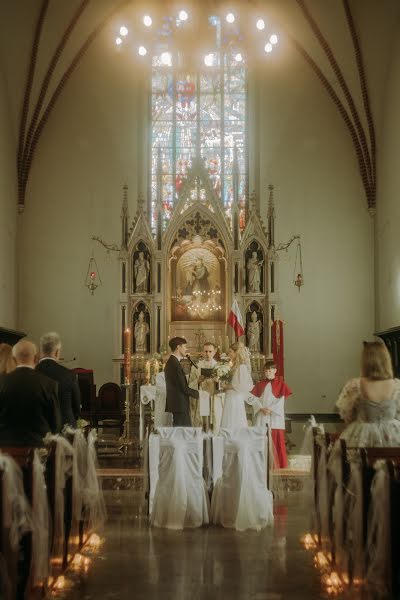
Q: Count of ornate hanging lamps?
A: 2